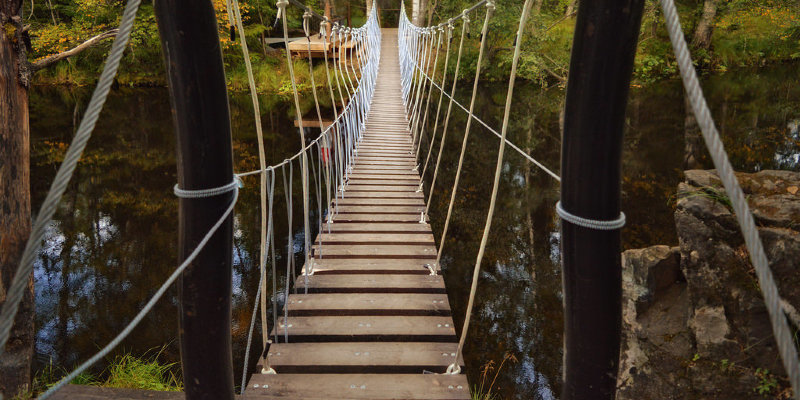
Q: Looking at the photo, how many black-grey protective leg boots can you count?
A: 0